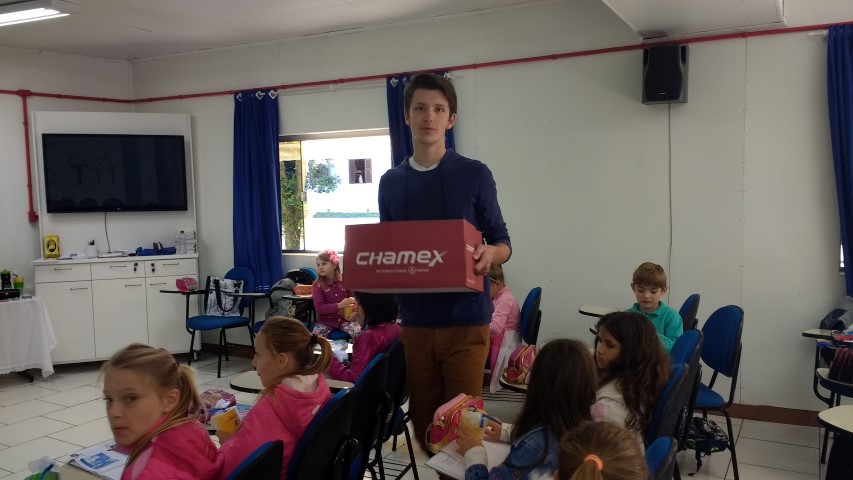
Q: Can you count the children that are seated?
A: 9